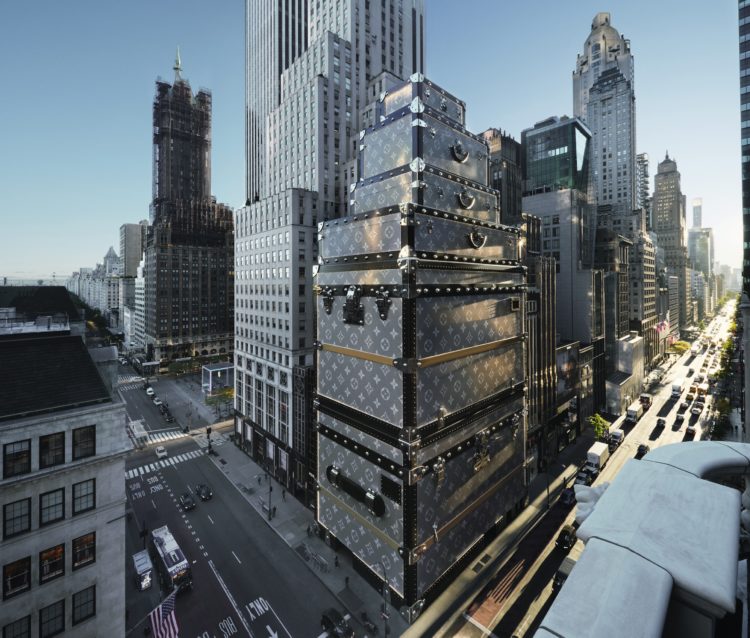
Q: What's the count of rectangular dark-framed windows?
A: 12